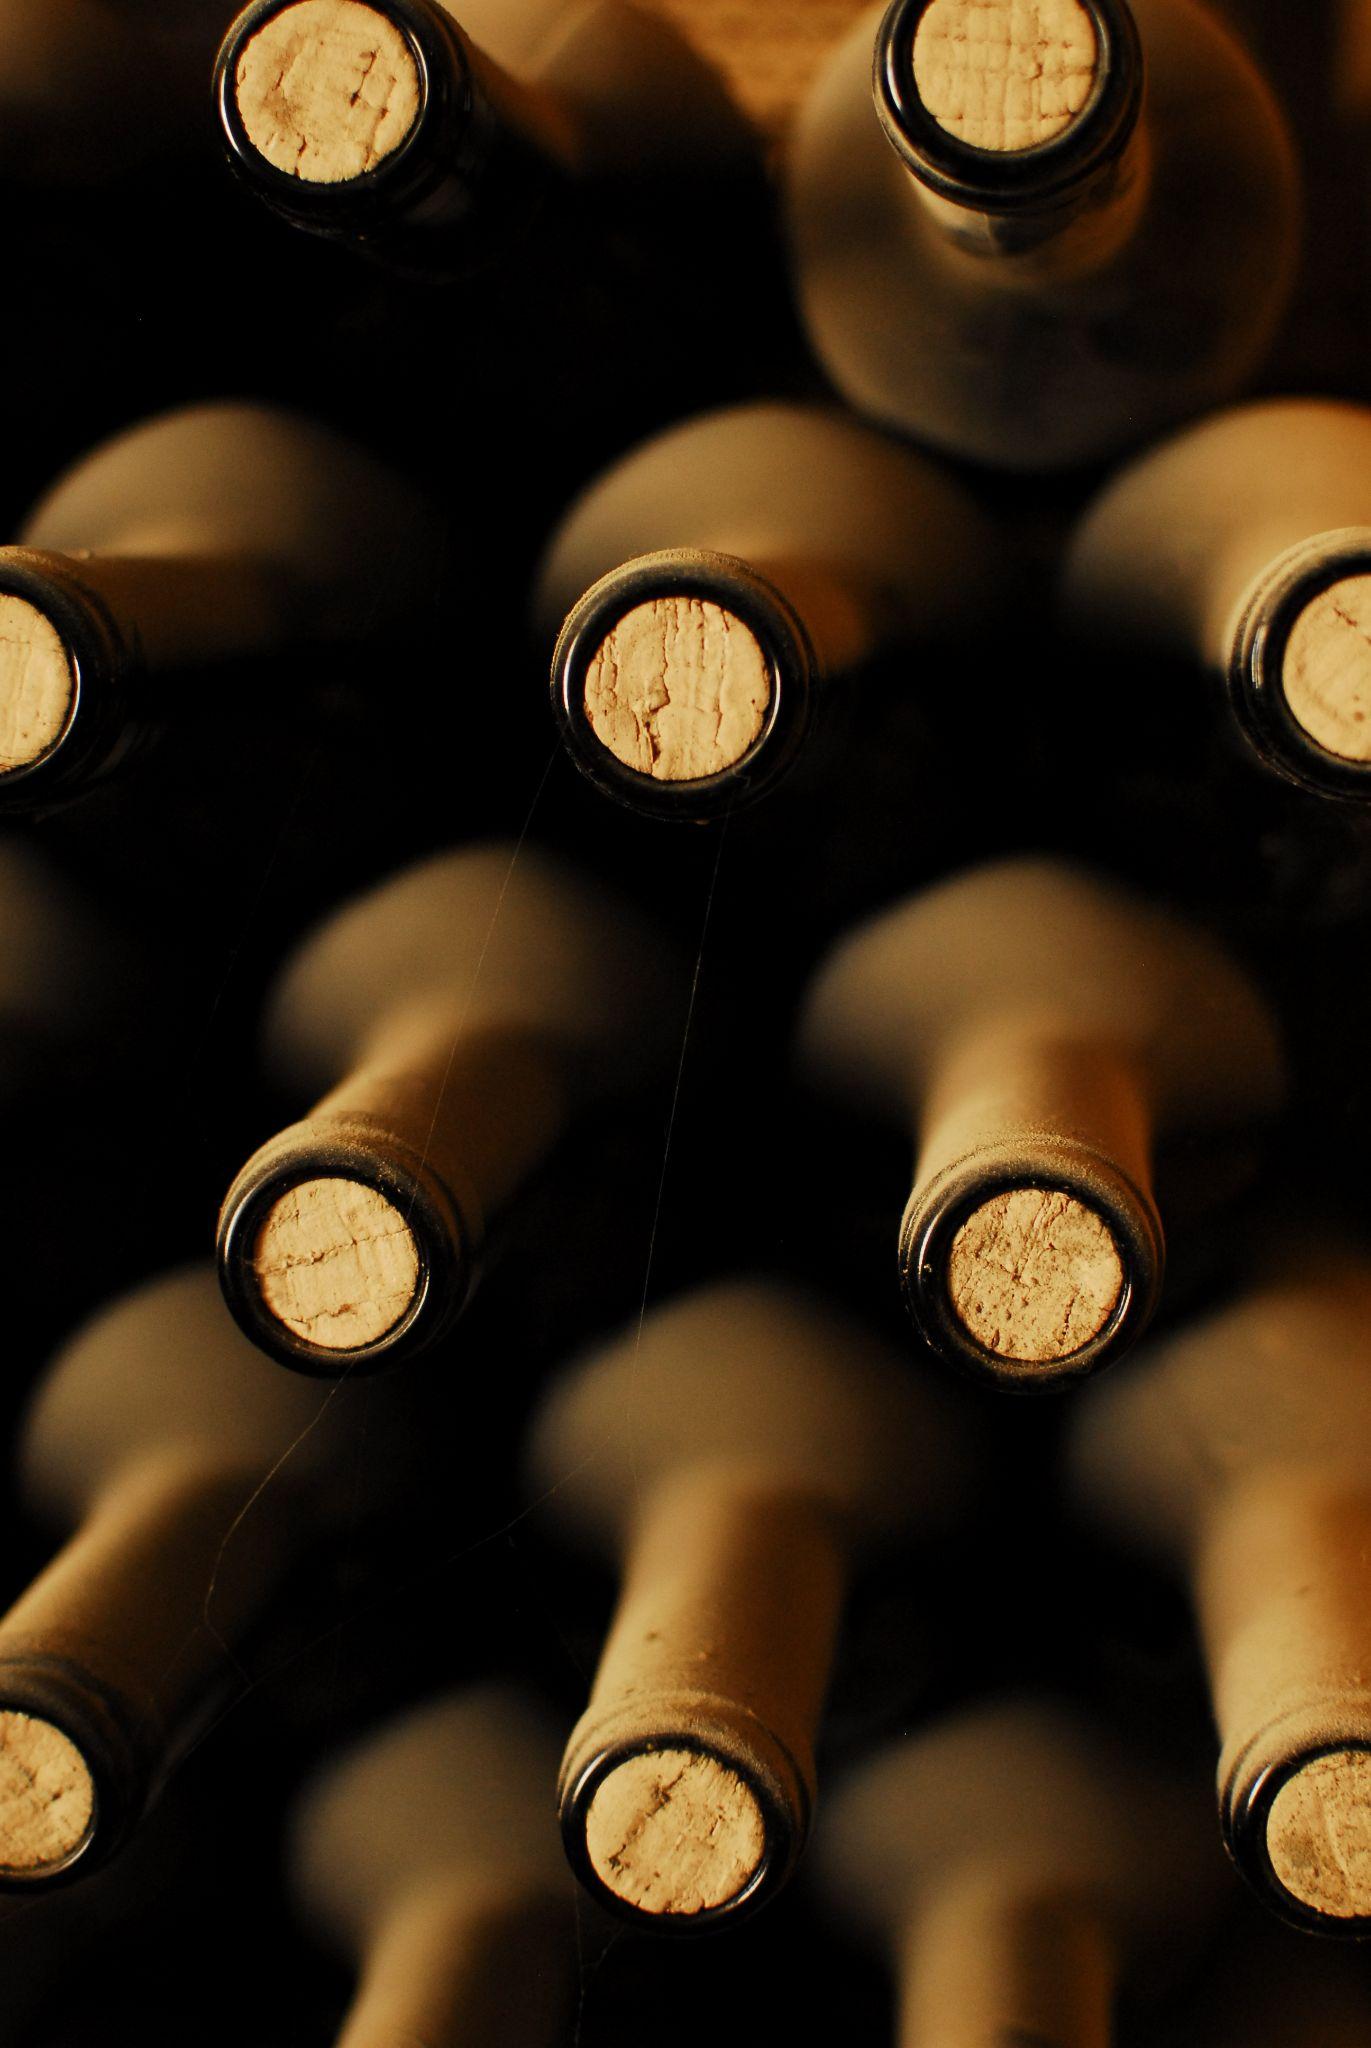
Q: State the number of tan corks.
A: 10